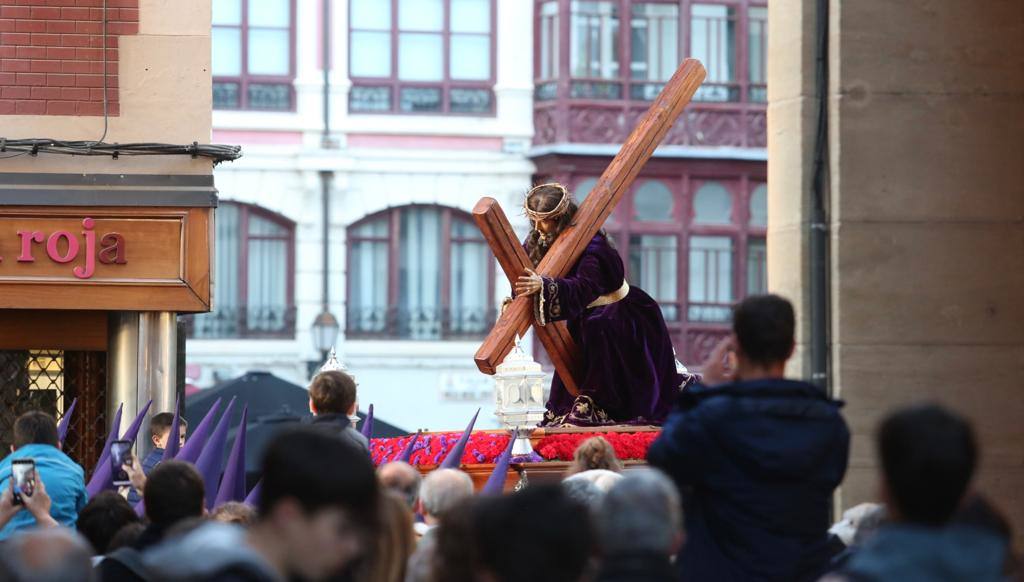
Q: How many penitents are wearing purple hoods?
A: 12